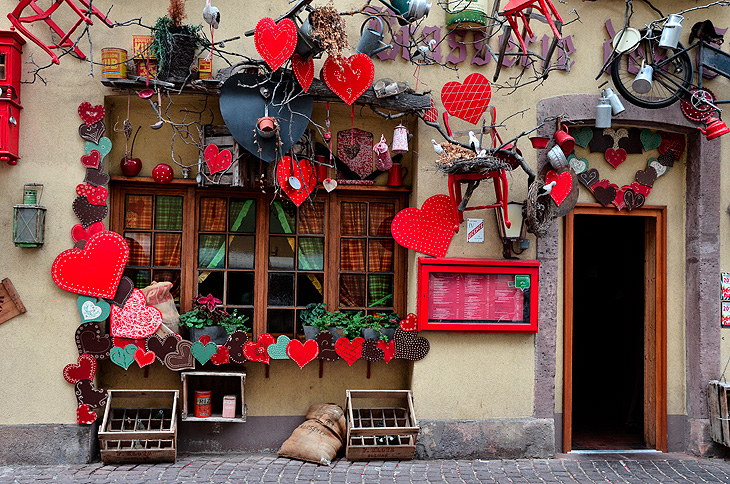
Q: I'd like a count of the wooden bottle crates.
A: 2